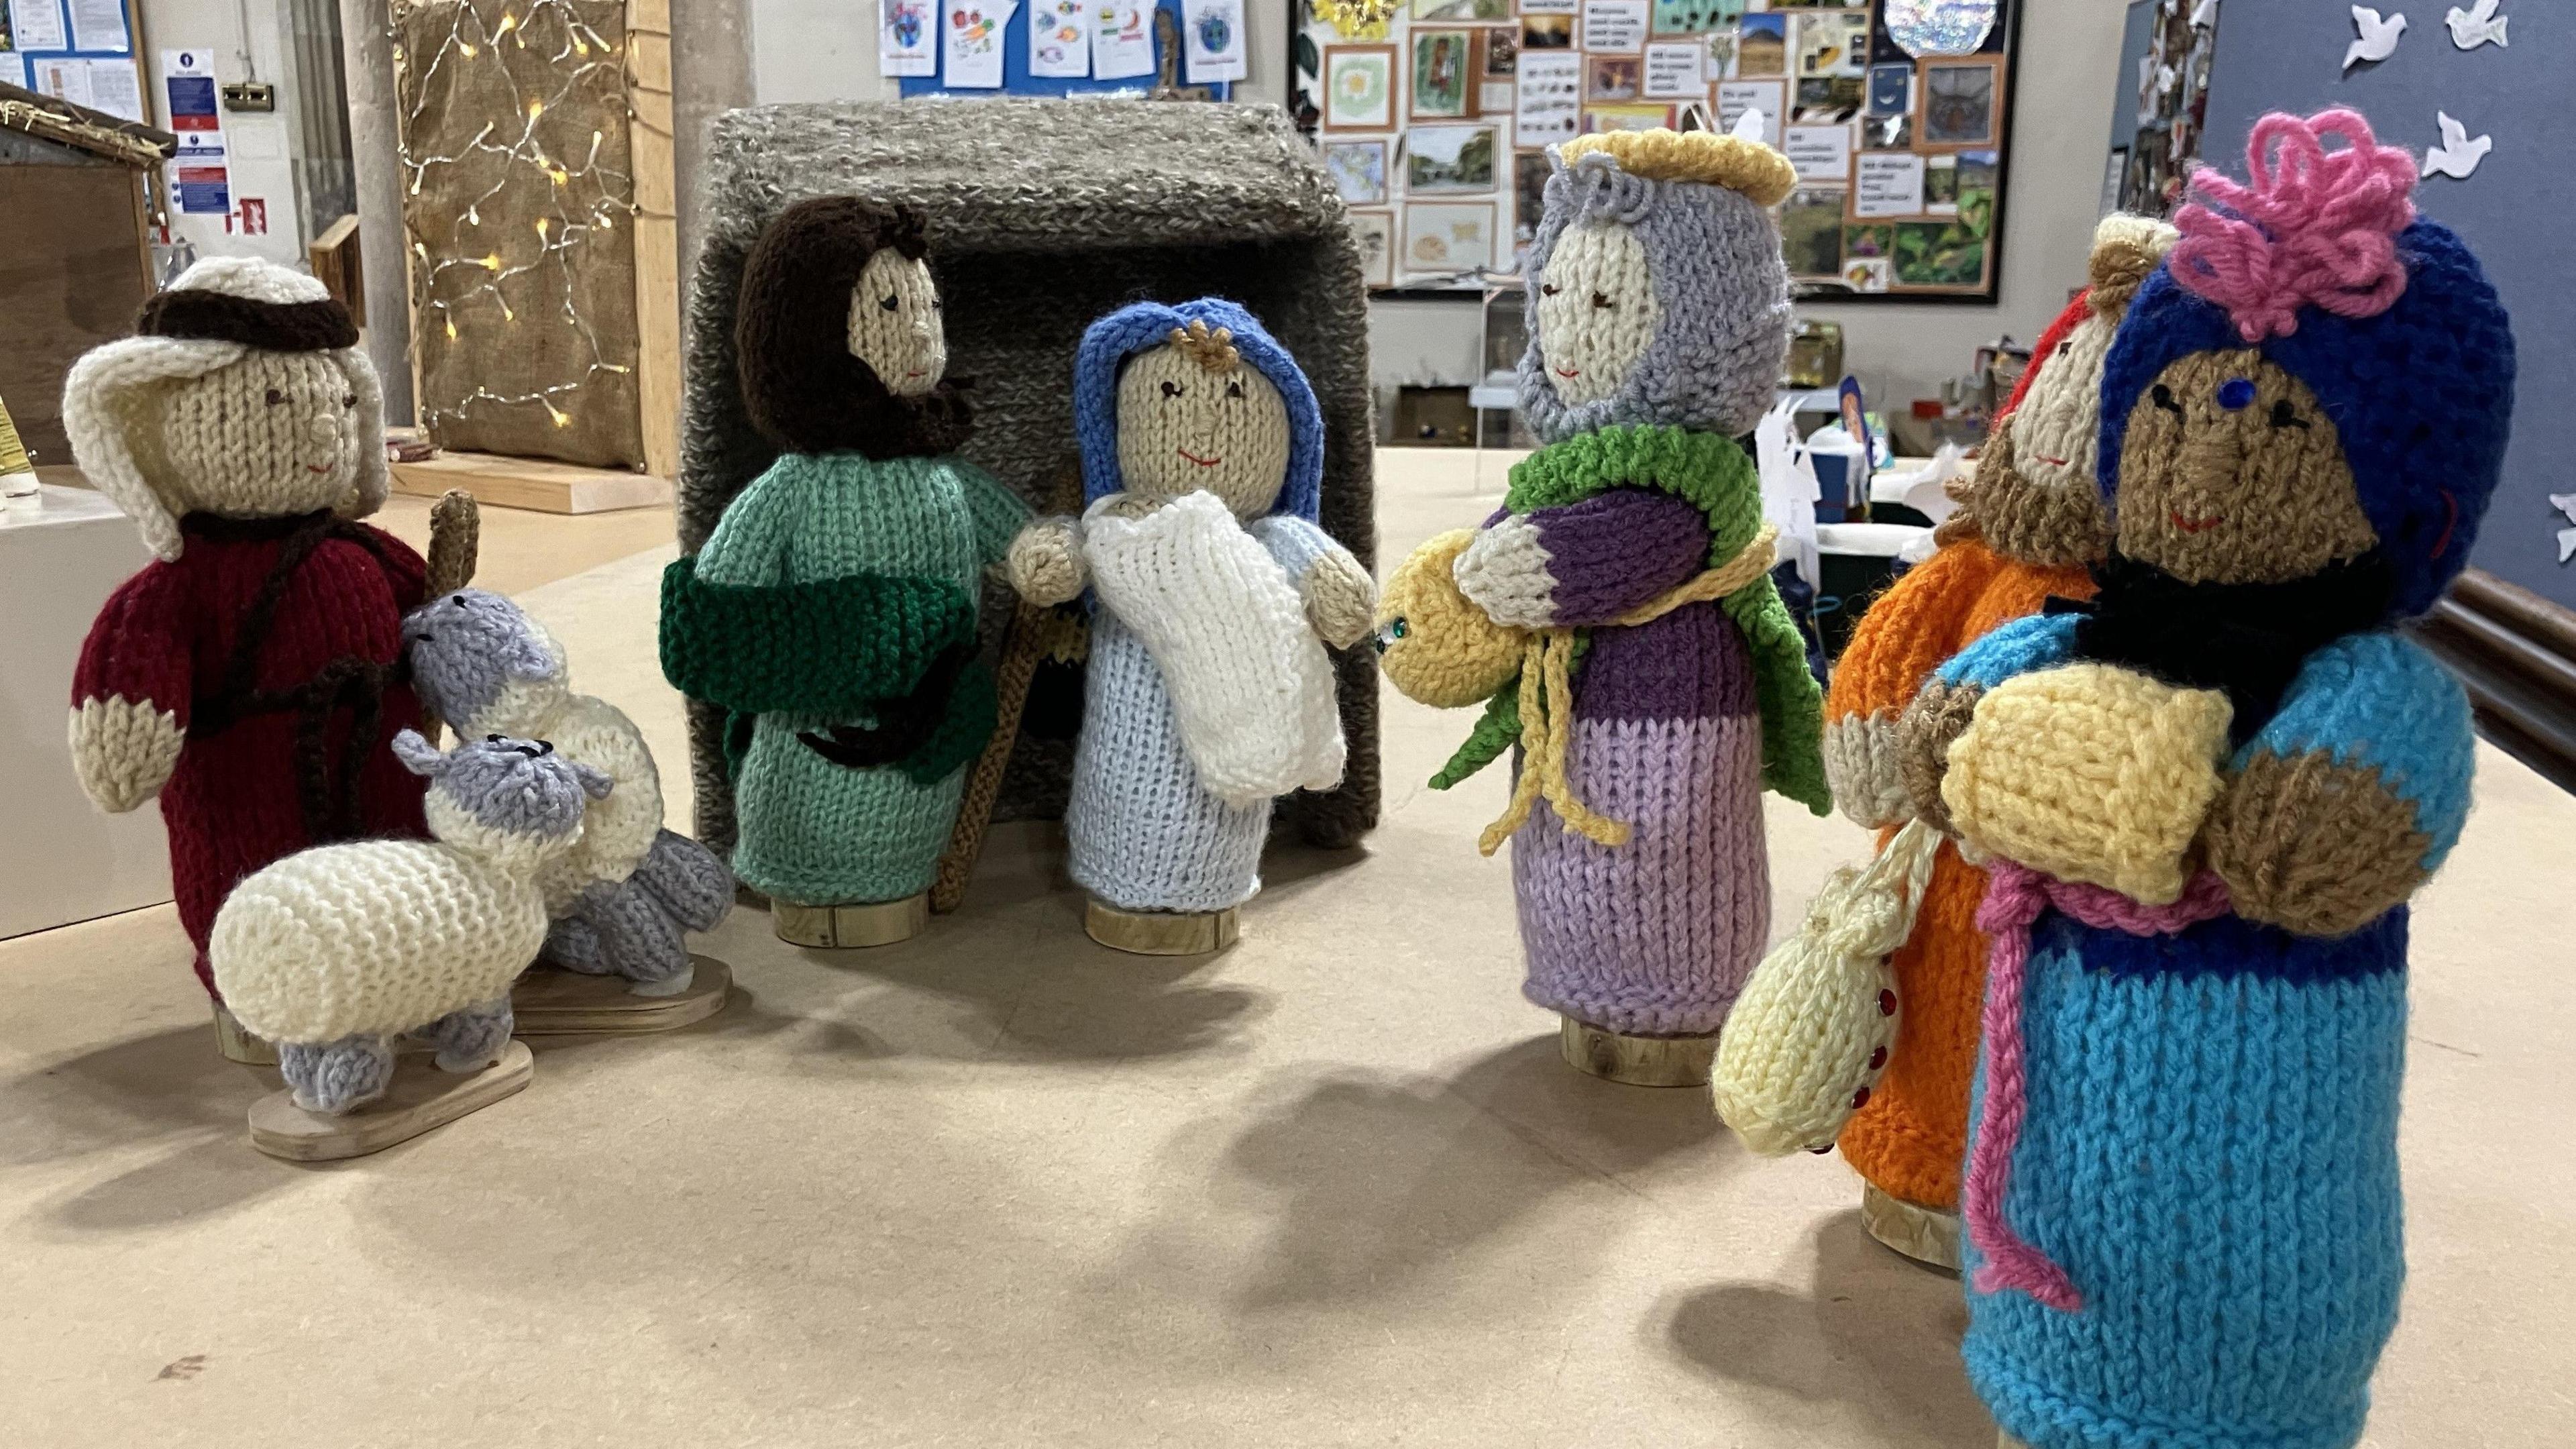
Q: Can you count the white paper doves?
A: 4